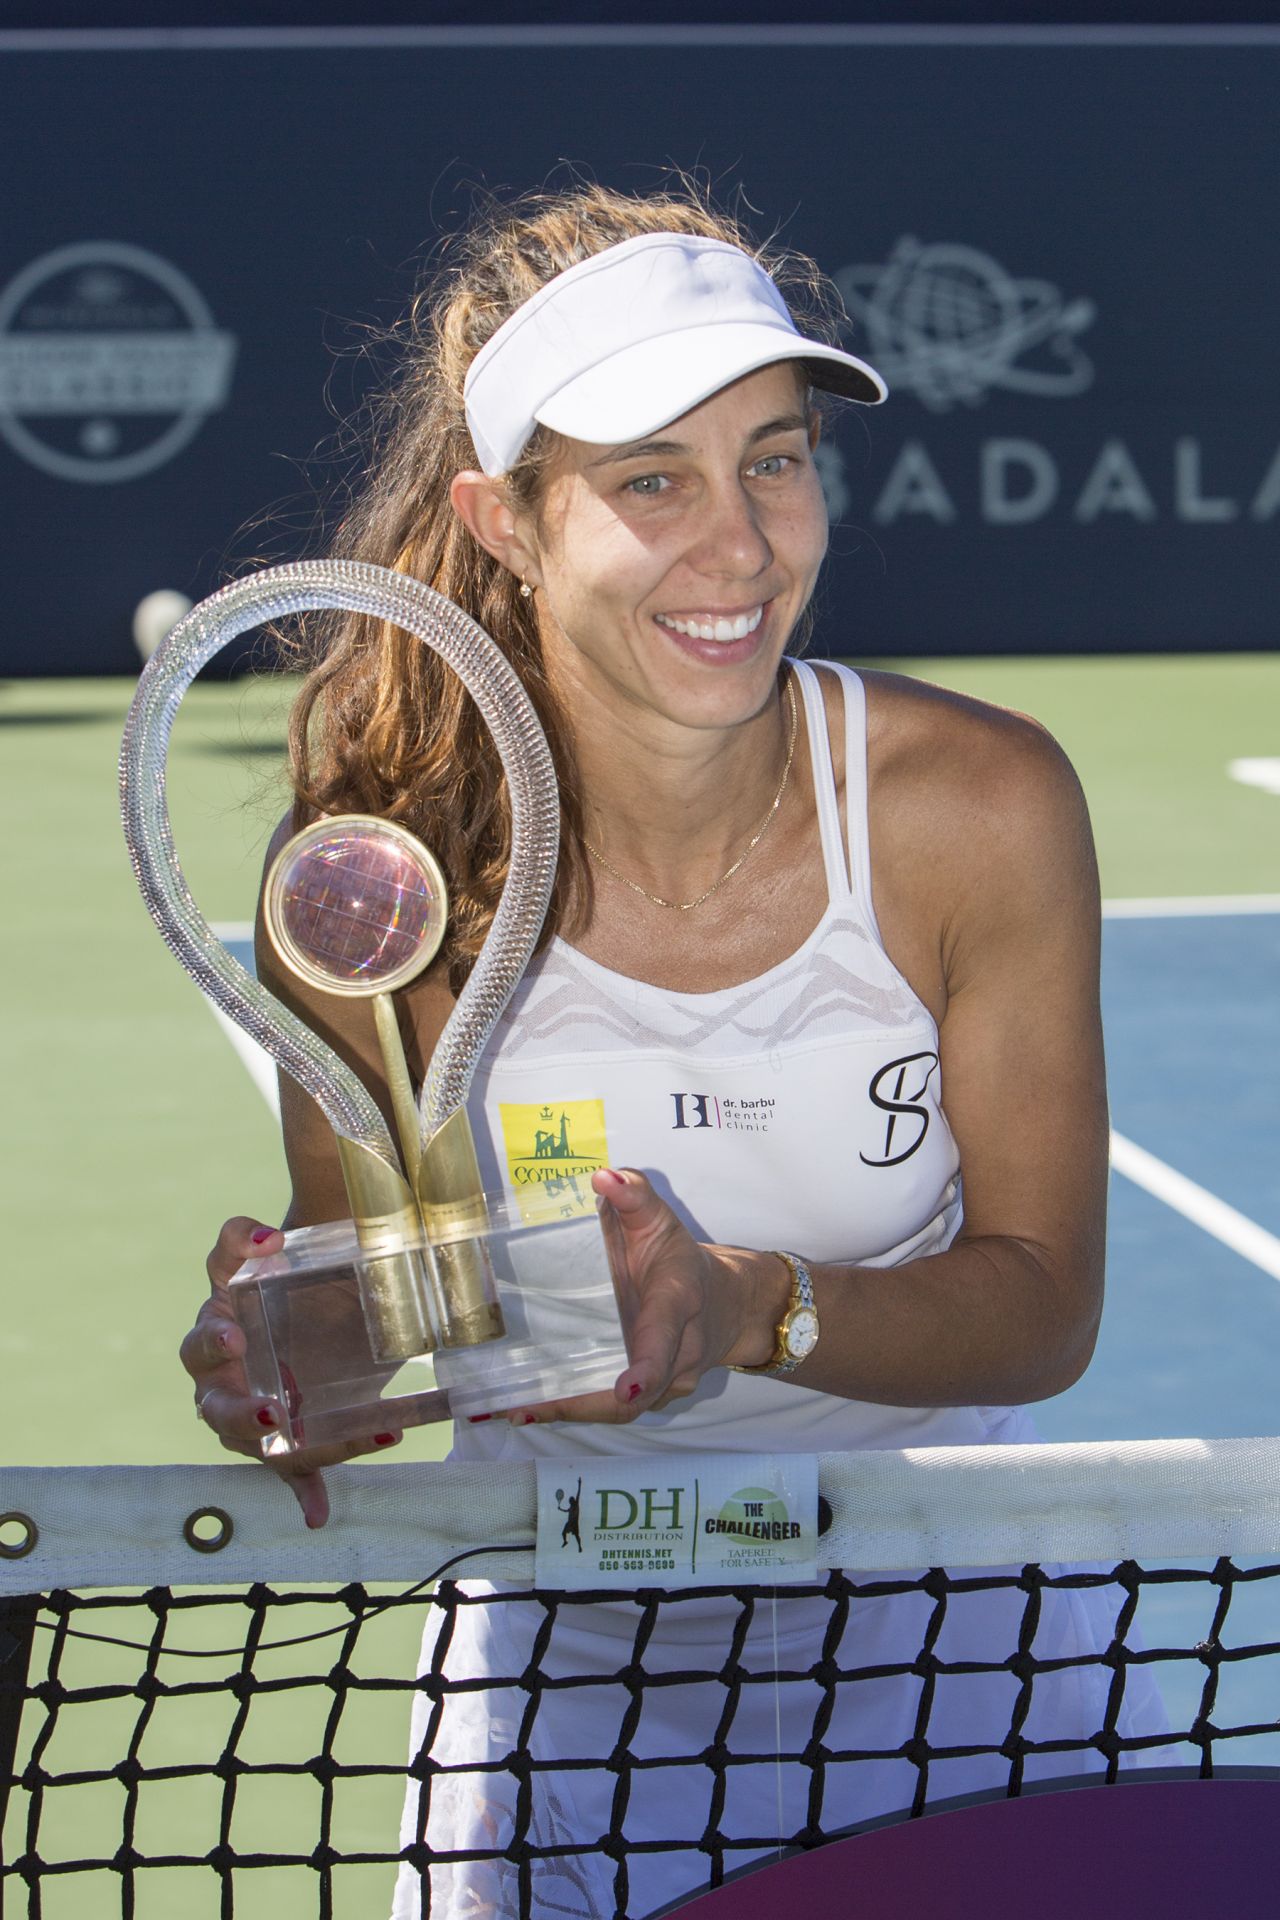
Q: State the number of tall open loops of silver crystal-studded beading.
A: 1